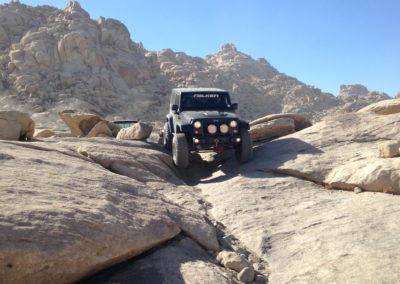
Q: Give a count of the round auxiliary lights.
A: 2